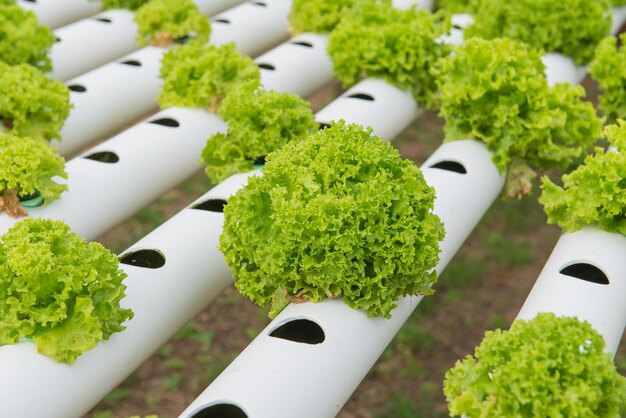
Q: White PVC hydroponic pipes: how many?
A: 7